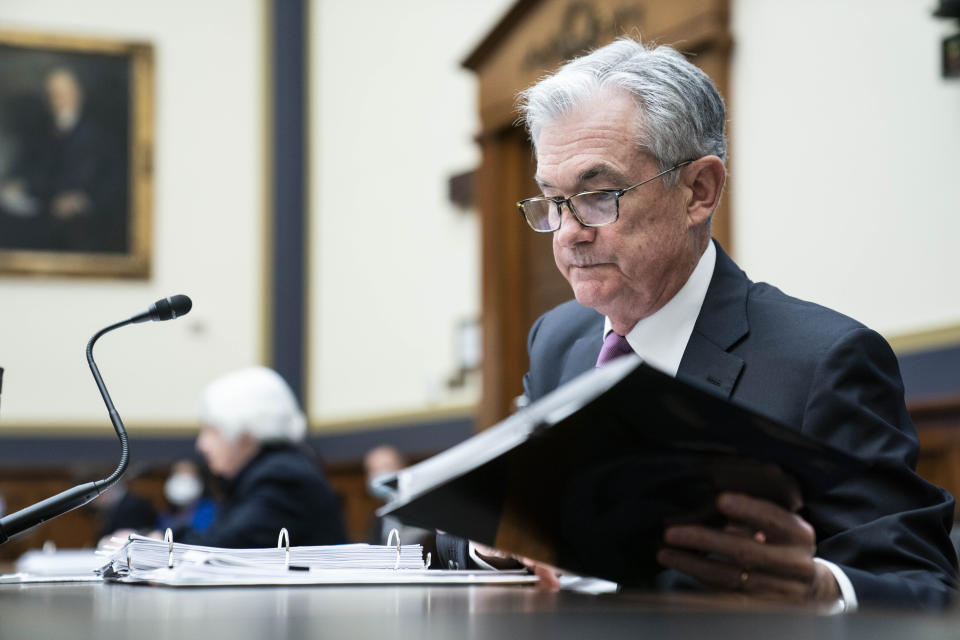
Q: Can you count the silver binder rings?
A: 3